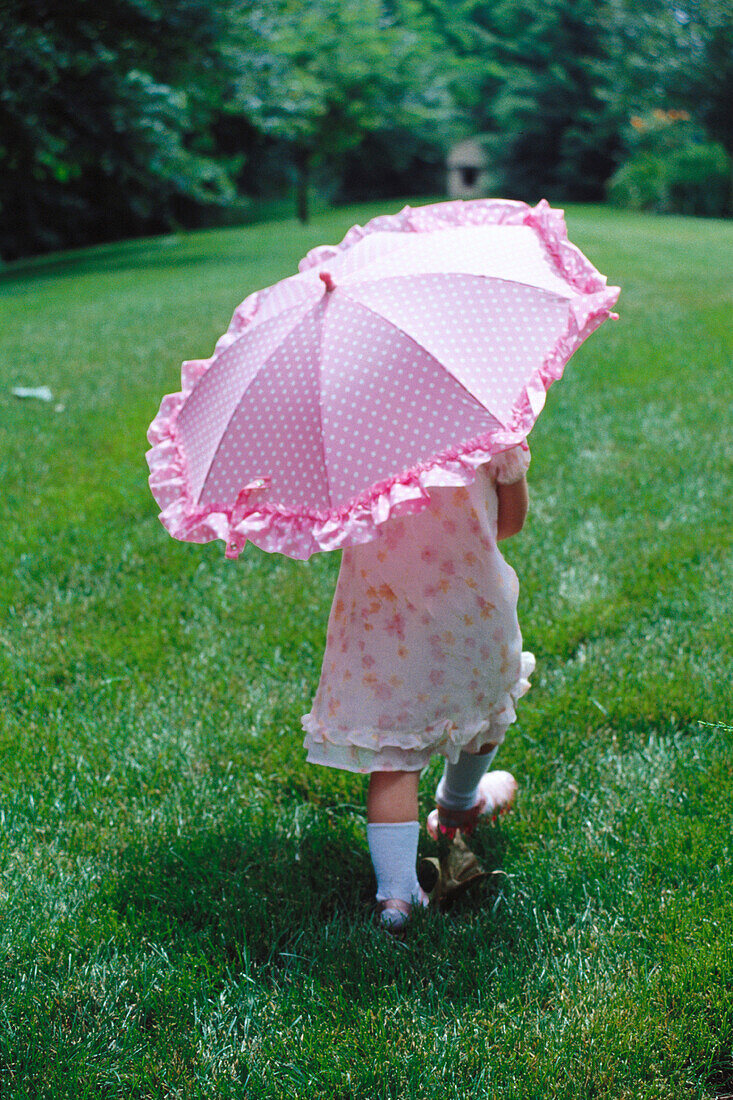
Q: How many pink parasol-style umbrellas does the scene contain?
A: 1